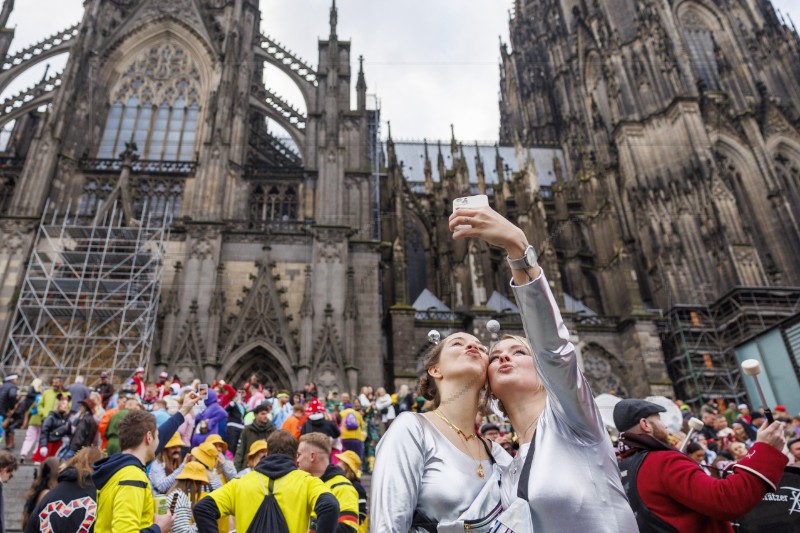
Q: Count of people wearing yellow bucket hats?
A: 6